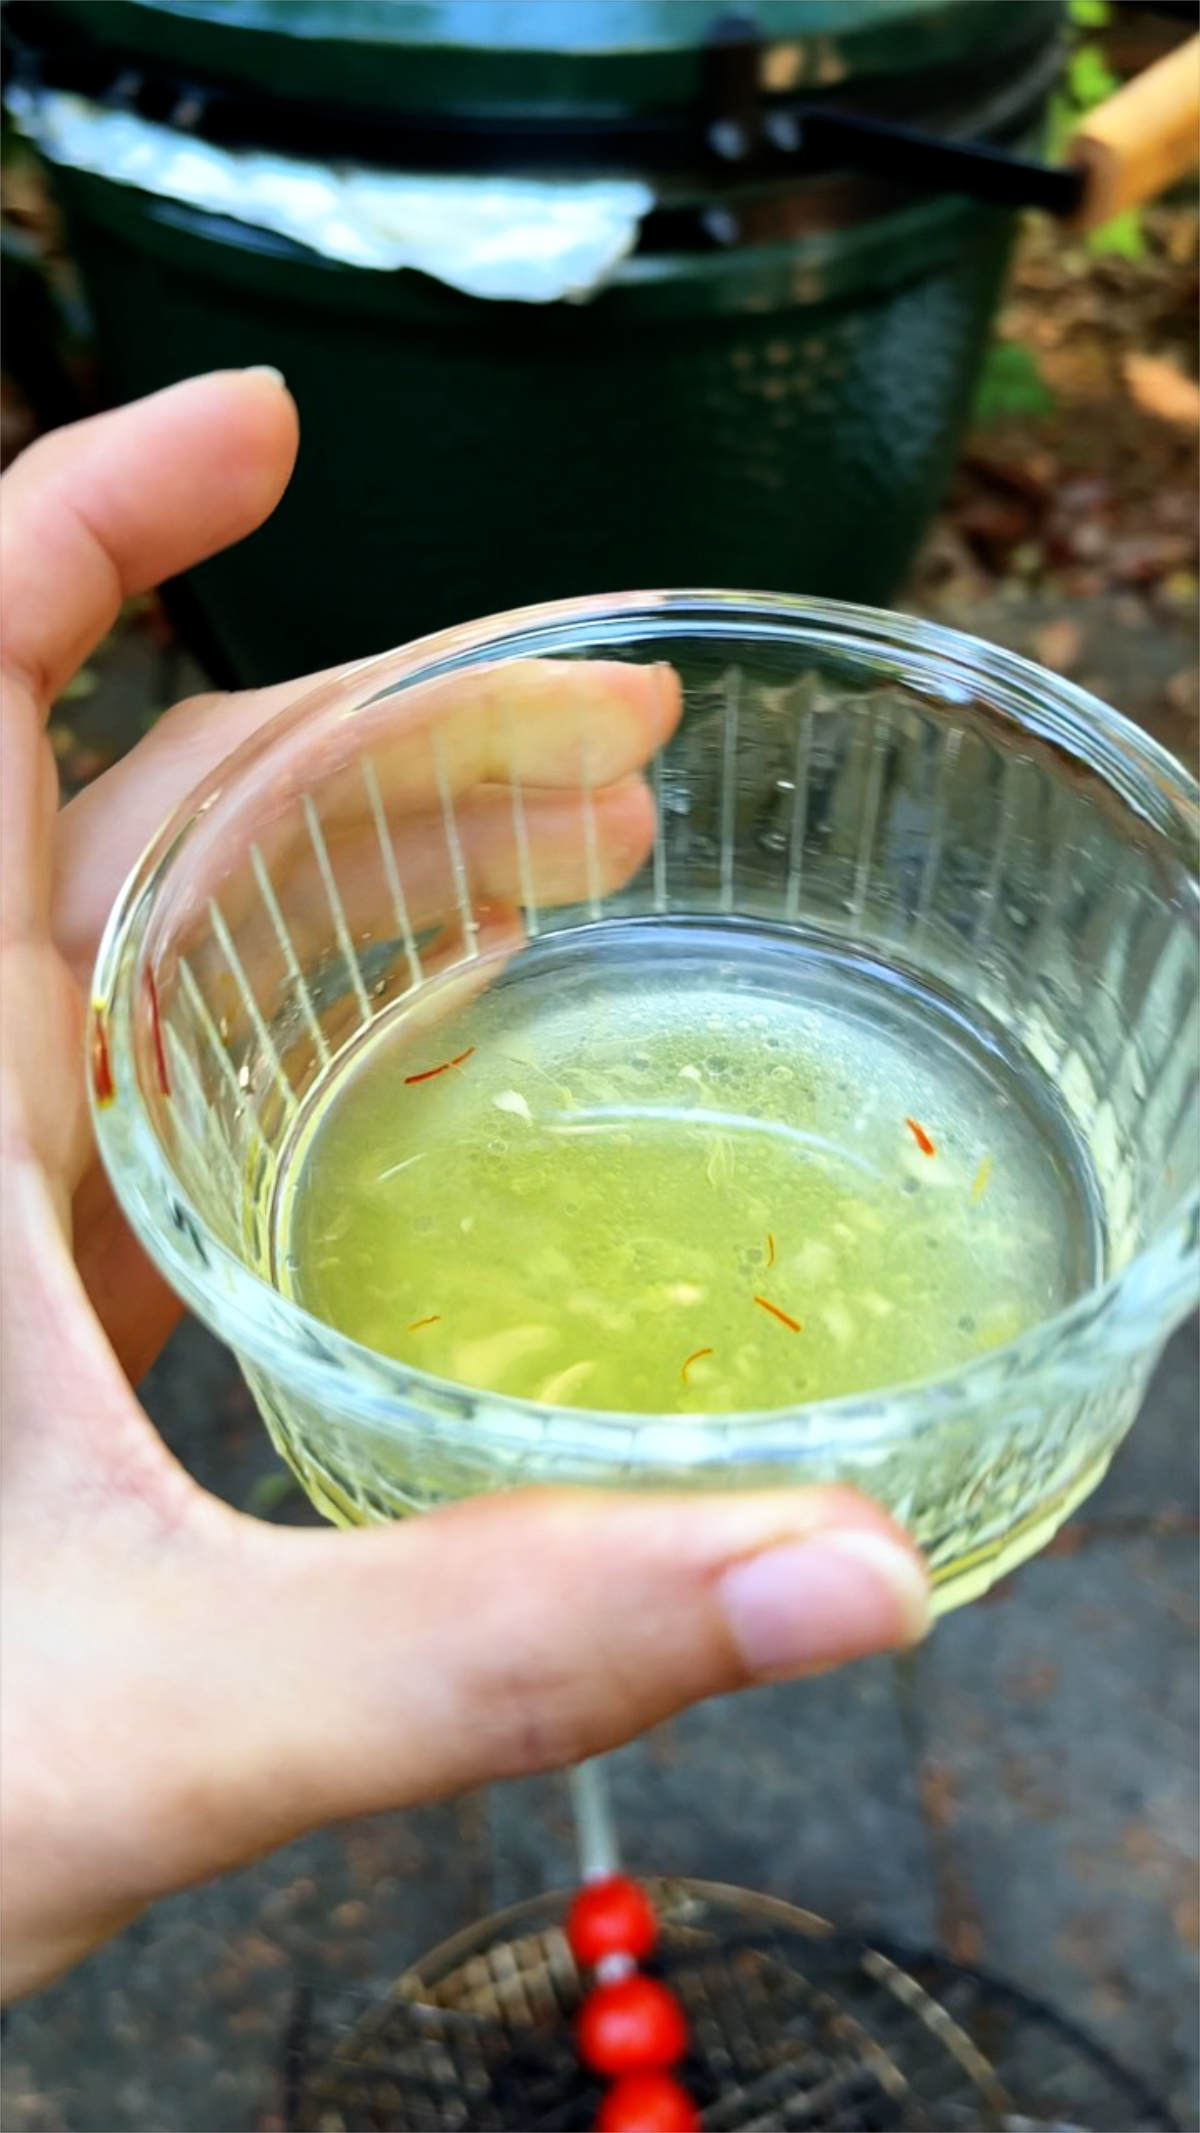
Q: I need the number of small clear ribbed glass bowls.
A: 1